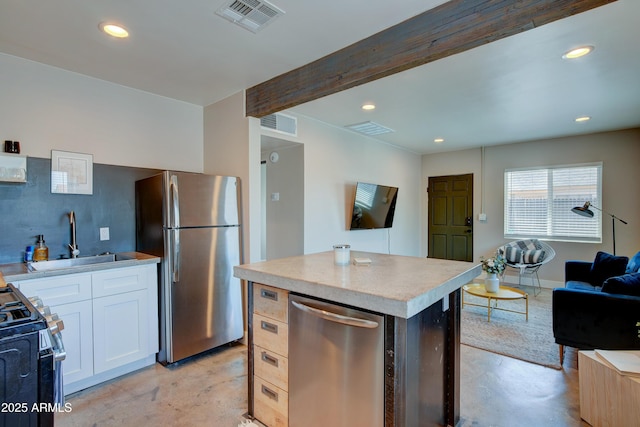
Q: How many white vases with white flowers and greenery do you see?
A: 1